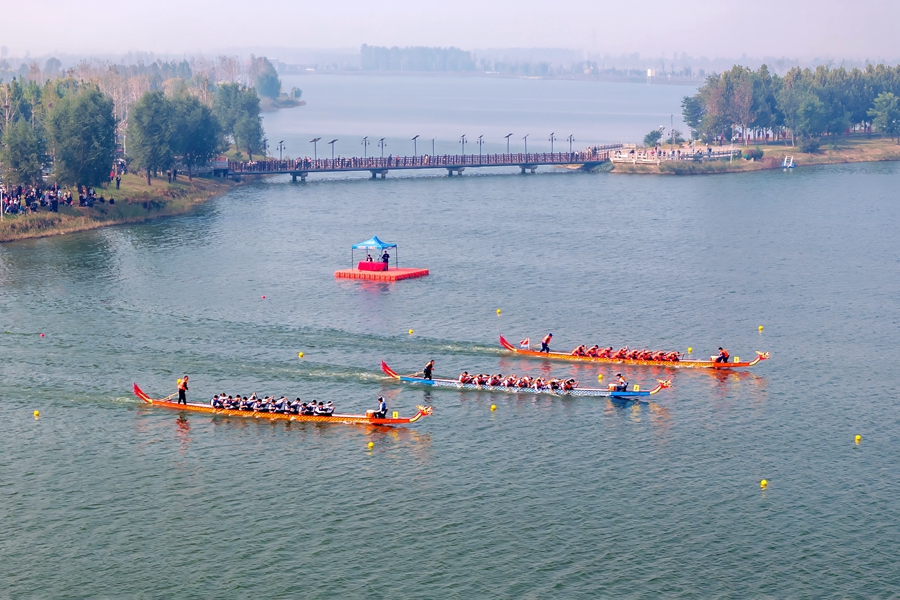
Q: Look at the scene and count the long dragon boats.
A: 3